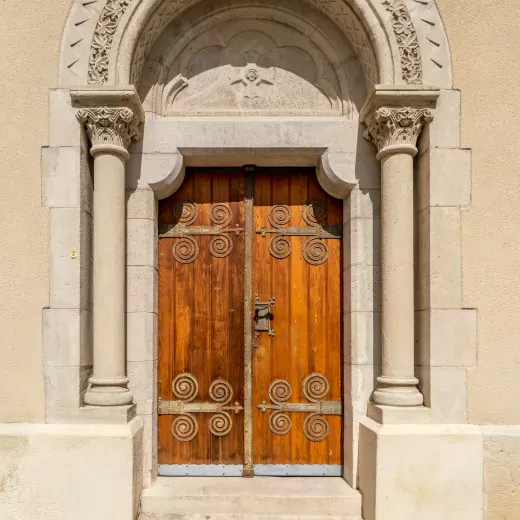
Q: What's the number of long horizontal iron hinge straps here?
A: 4